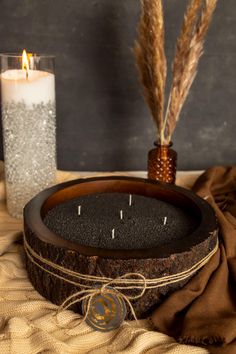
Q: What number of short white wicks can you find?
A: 5